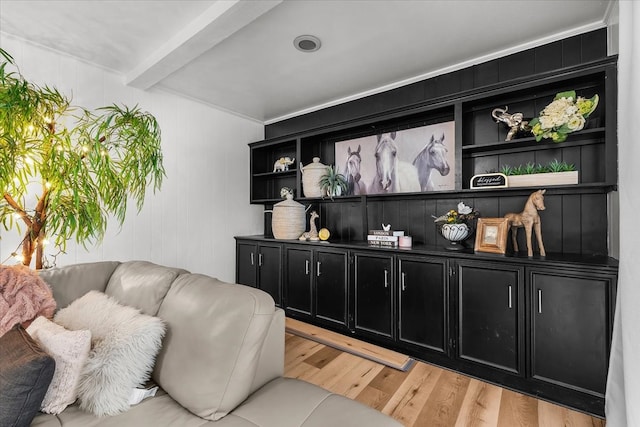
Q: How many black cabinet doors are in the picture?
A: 8